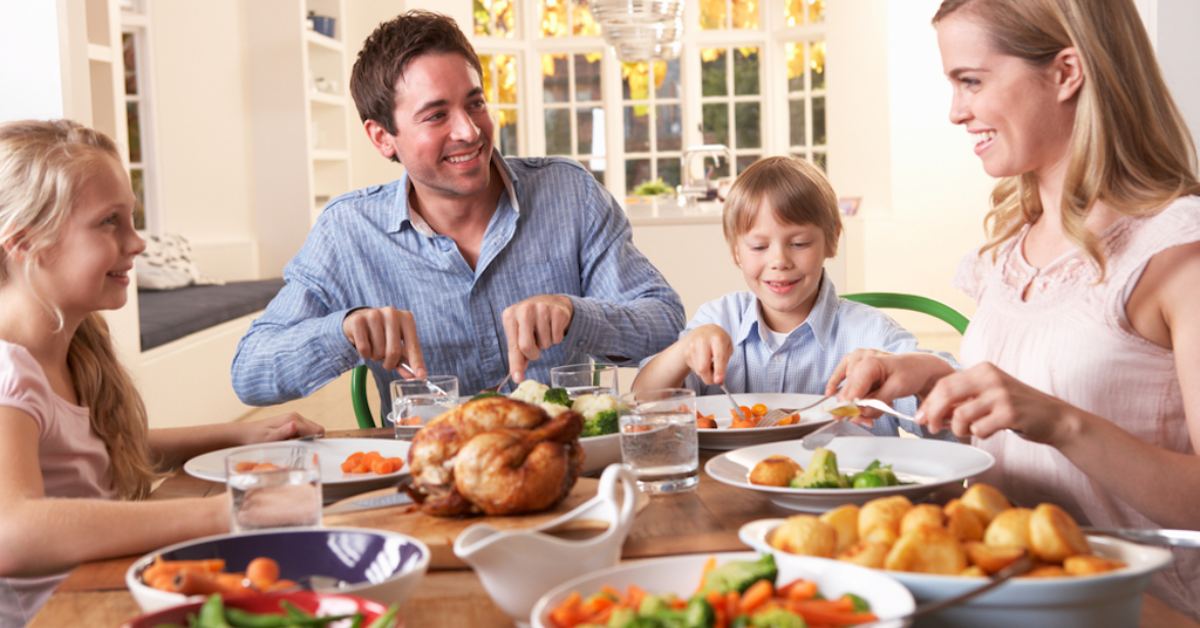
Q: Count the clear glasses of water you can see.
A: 4